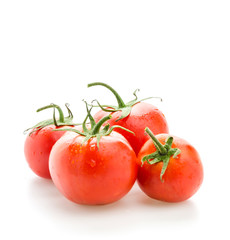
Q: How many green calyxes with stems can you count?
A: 4